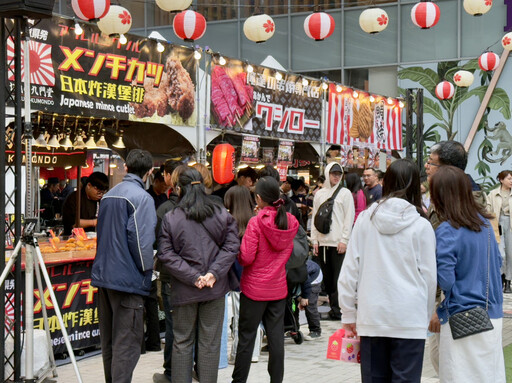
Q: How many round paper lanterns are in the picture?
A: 13